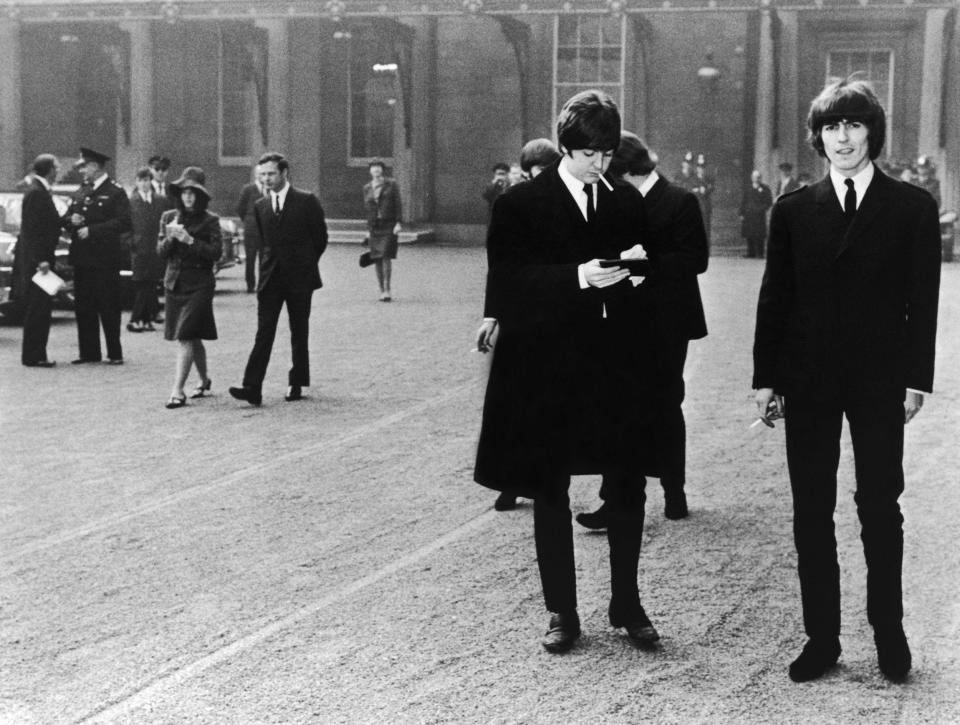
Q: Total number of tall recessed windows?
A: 4